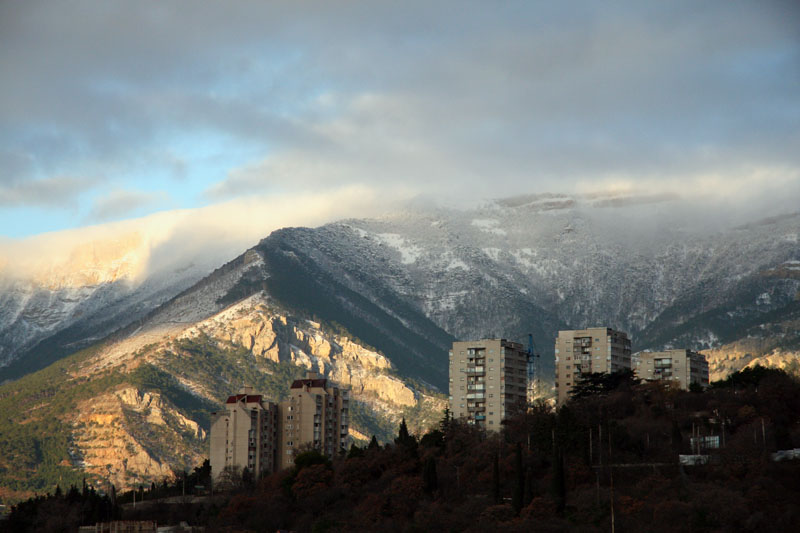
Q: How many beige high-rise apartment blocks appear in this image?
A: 5